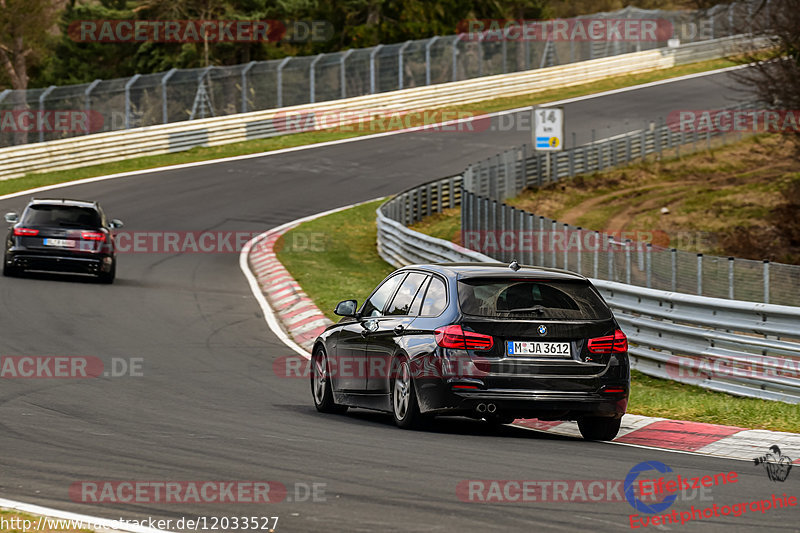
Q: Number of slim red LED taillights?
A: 4